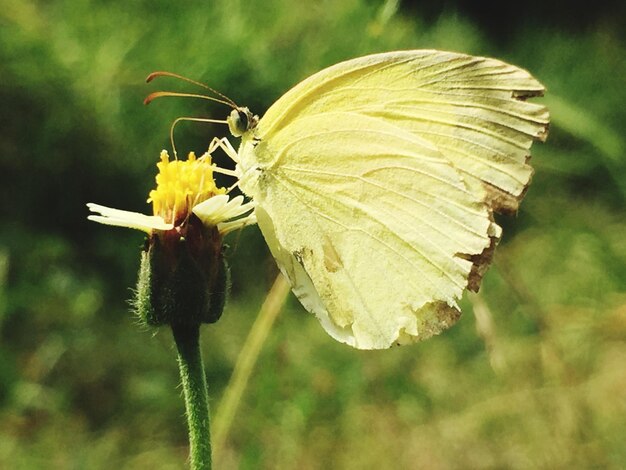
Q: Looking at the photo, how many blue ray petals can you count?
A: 0